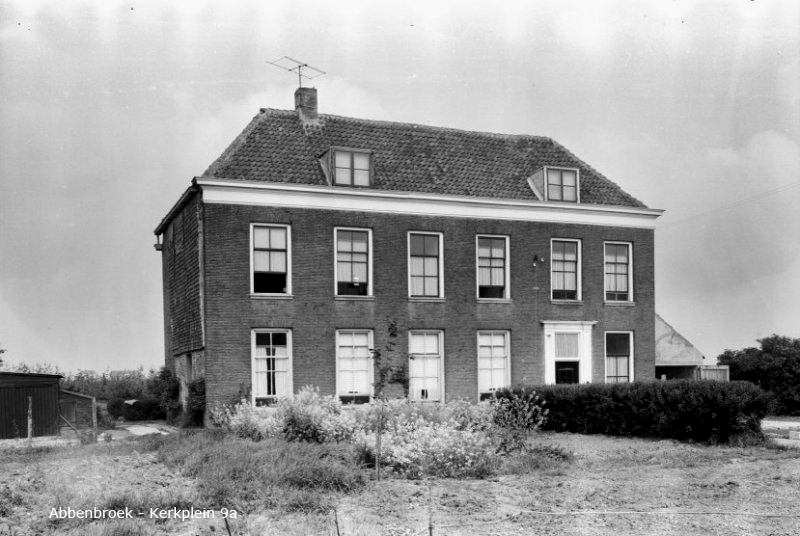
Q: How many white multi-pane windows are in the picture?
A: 13